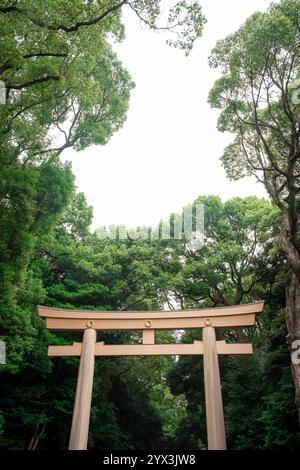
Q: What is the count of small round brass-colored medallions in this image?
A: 3